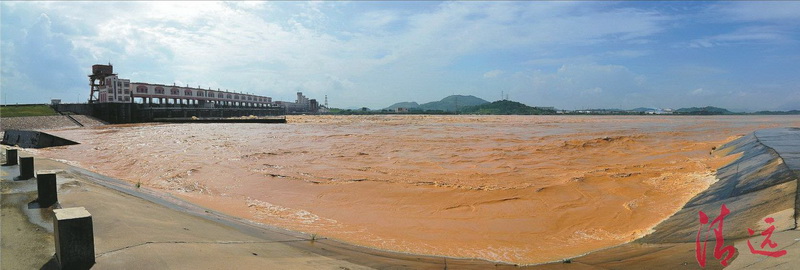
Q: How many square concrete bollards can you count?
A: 4